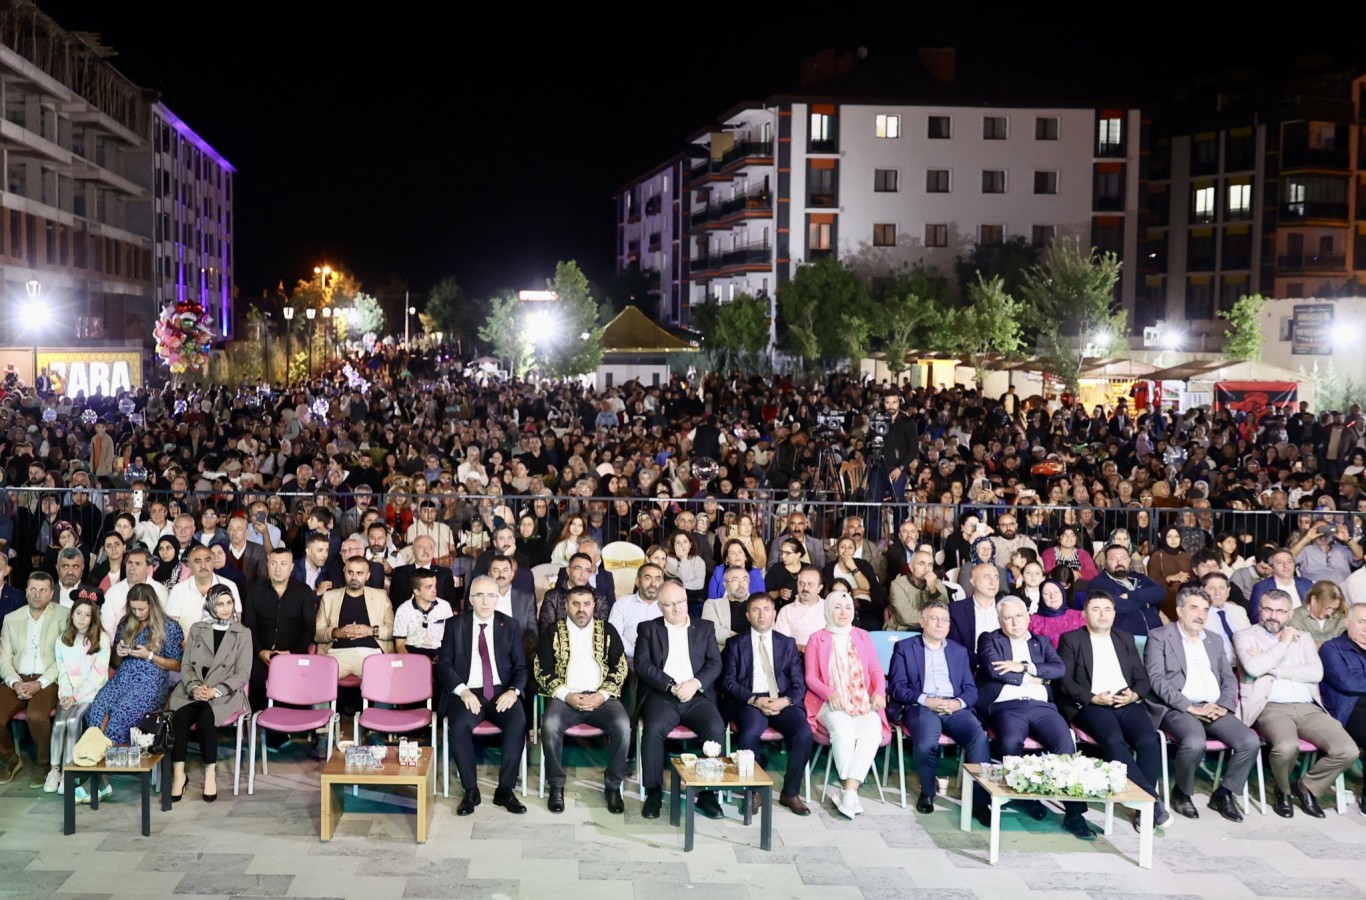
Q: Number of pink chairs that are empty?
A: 2